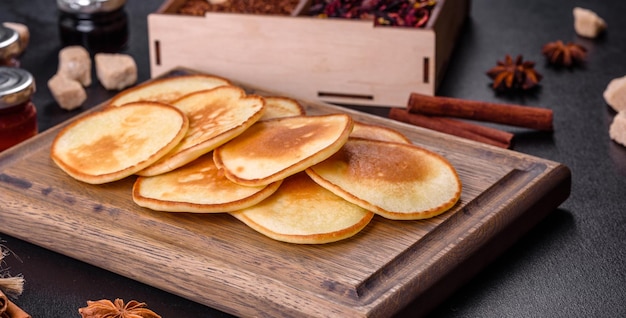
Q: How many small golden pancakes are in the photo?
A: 9